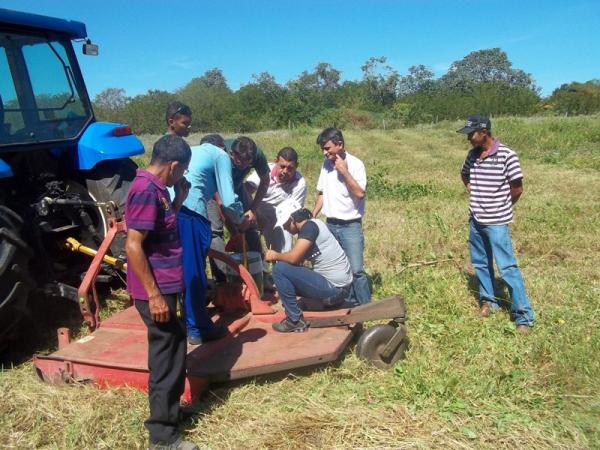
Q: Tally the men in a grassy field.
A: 8